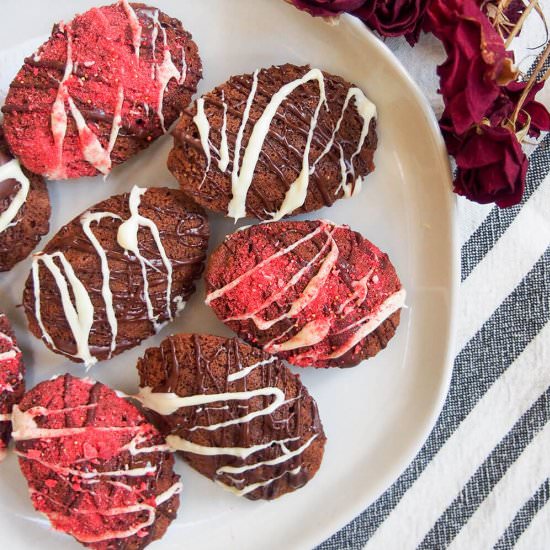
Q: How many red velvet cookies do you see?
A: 4